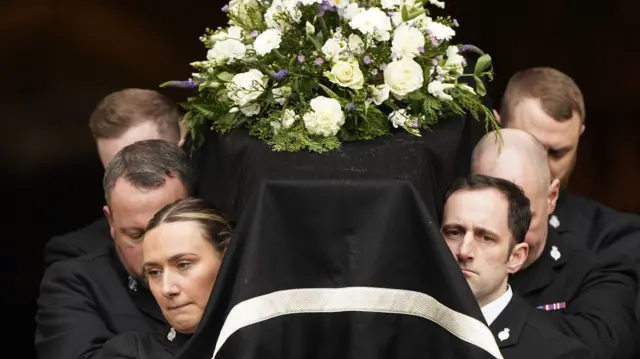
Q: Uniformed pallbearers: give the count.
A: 6